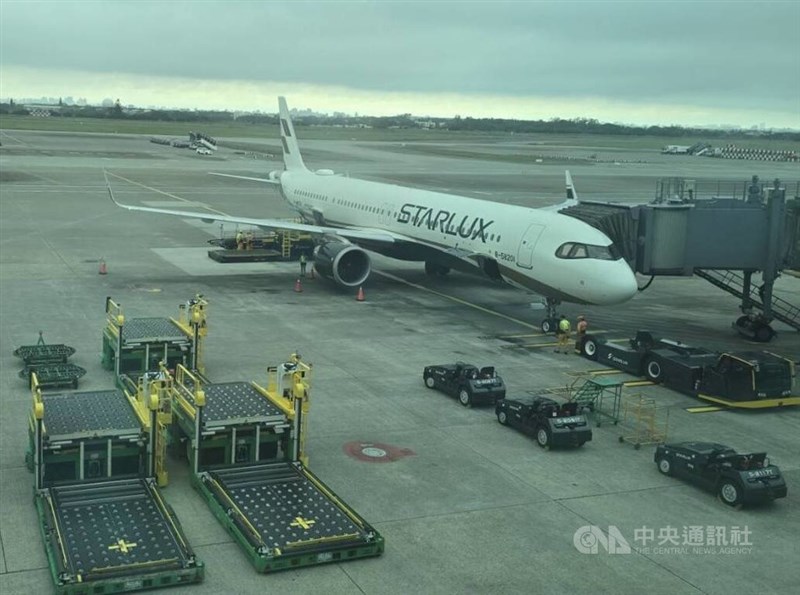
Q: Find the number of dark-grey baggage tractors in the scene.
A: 3